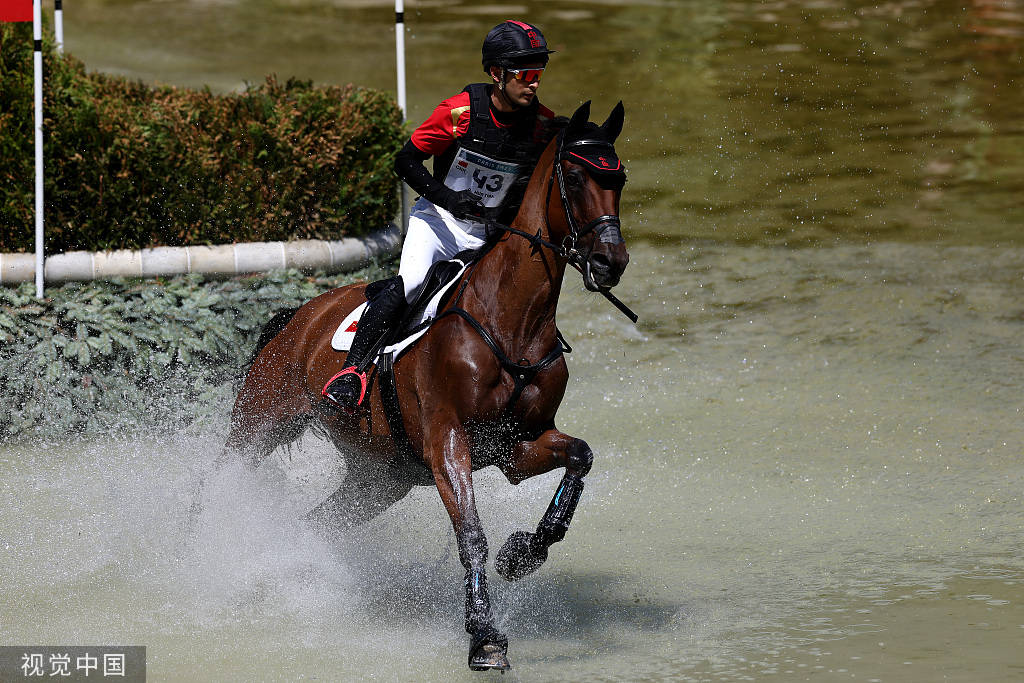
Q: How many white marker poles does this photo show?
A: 3